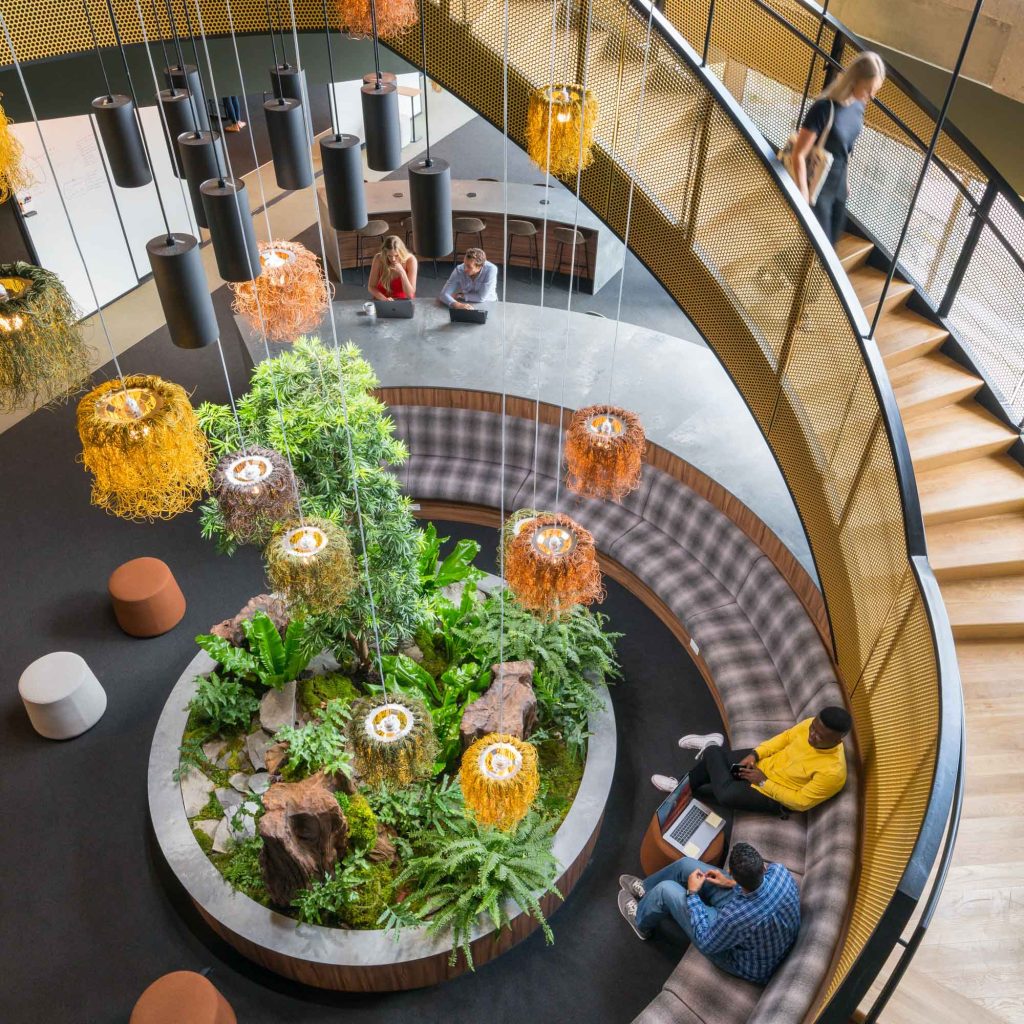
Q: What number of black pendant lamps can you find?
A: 12